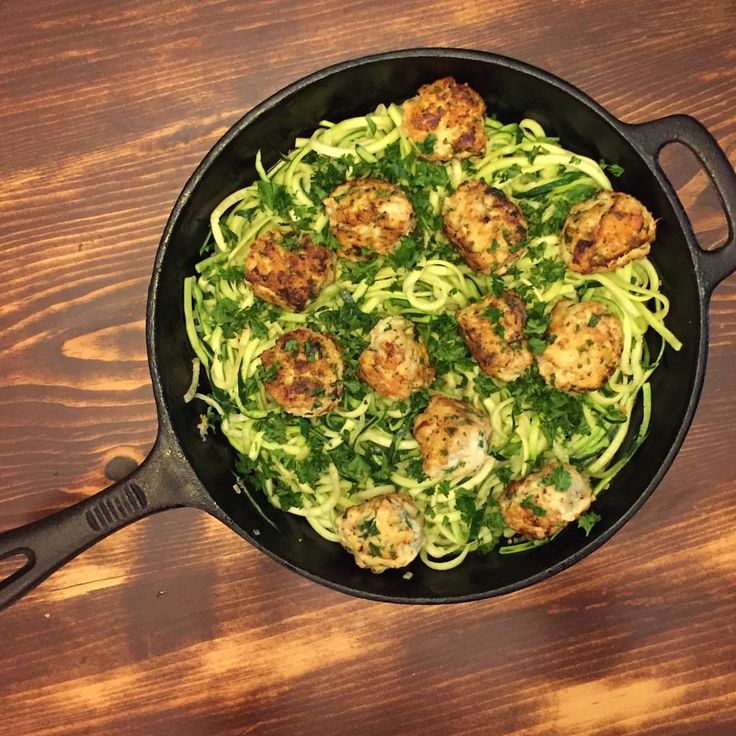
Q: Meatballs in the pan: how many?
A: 12